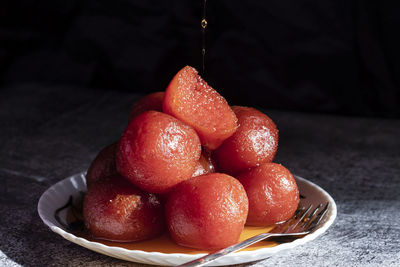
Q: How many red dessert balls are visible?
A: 9